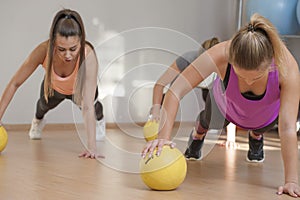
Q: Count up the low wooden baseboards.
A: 1